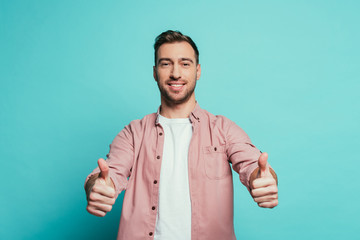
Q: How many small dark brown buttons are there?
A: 6